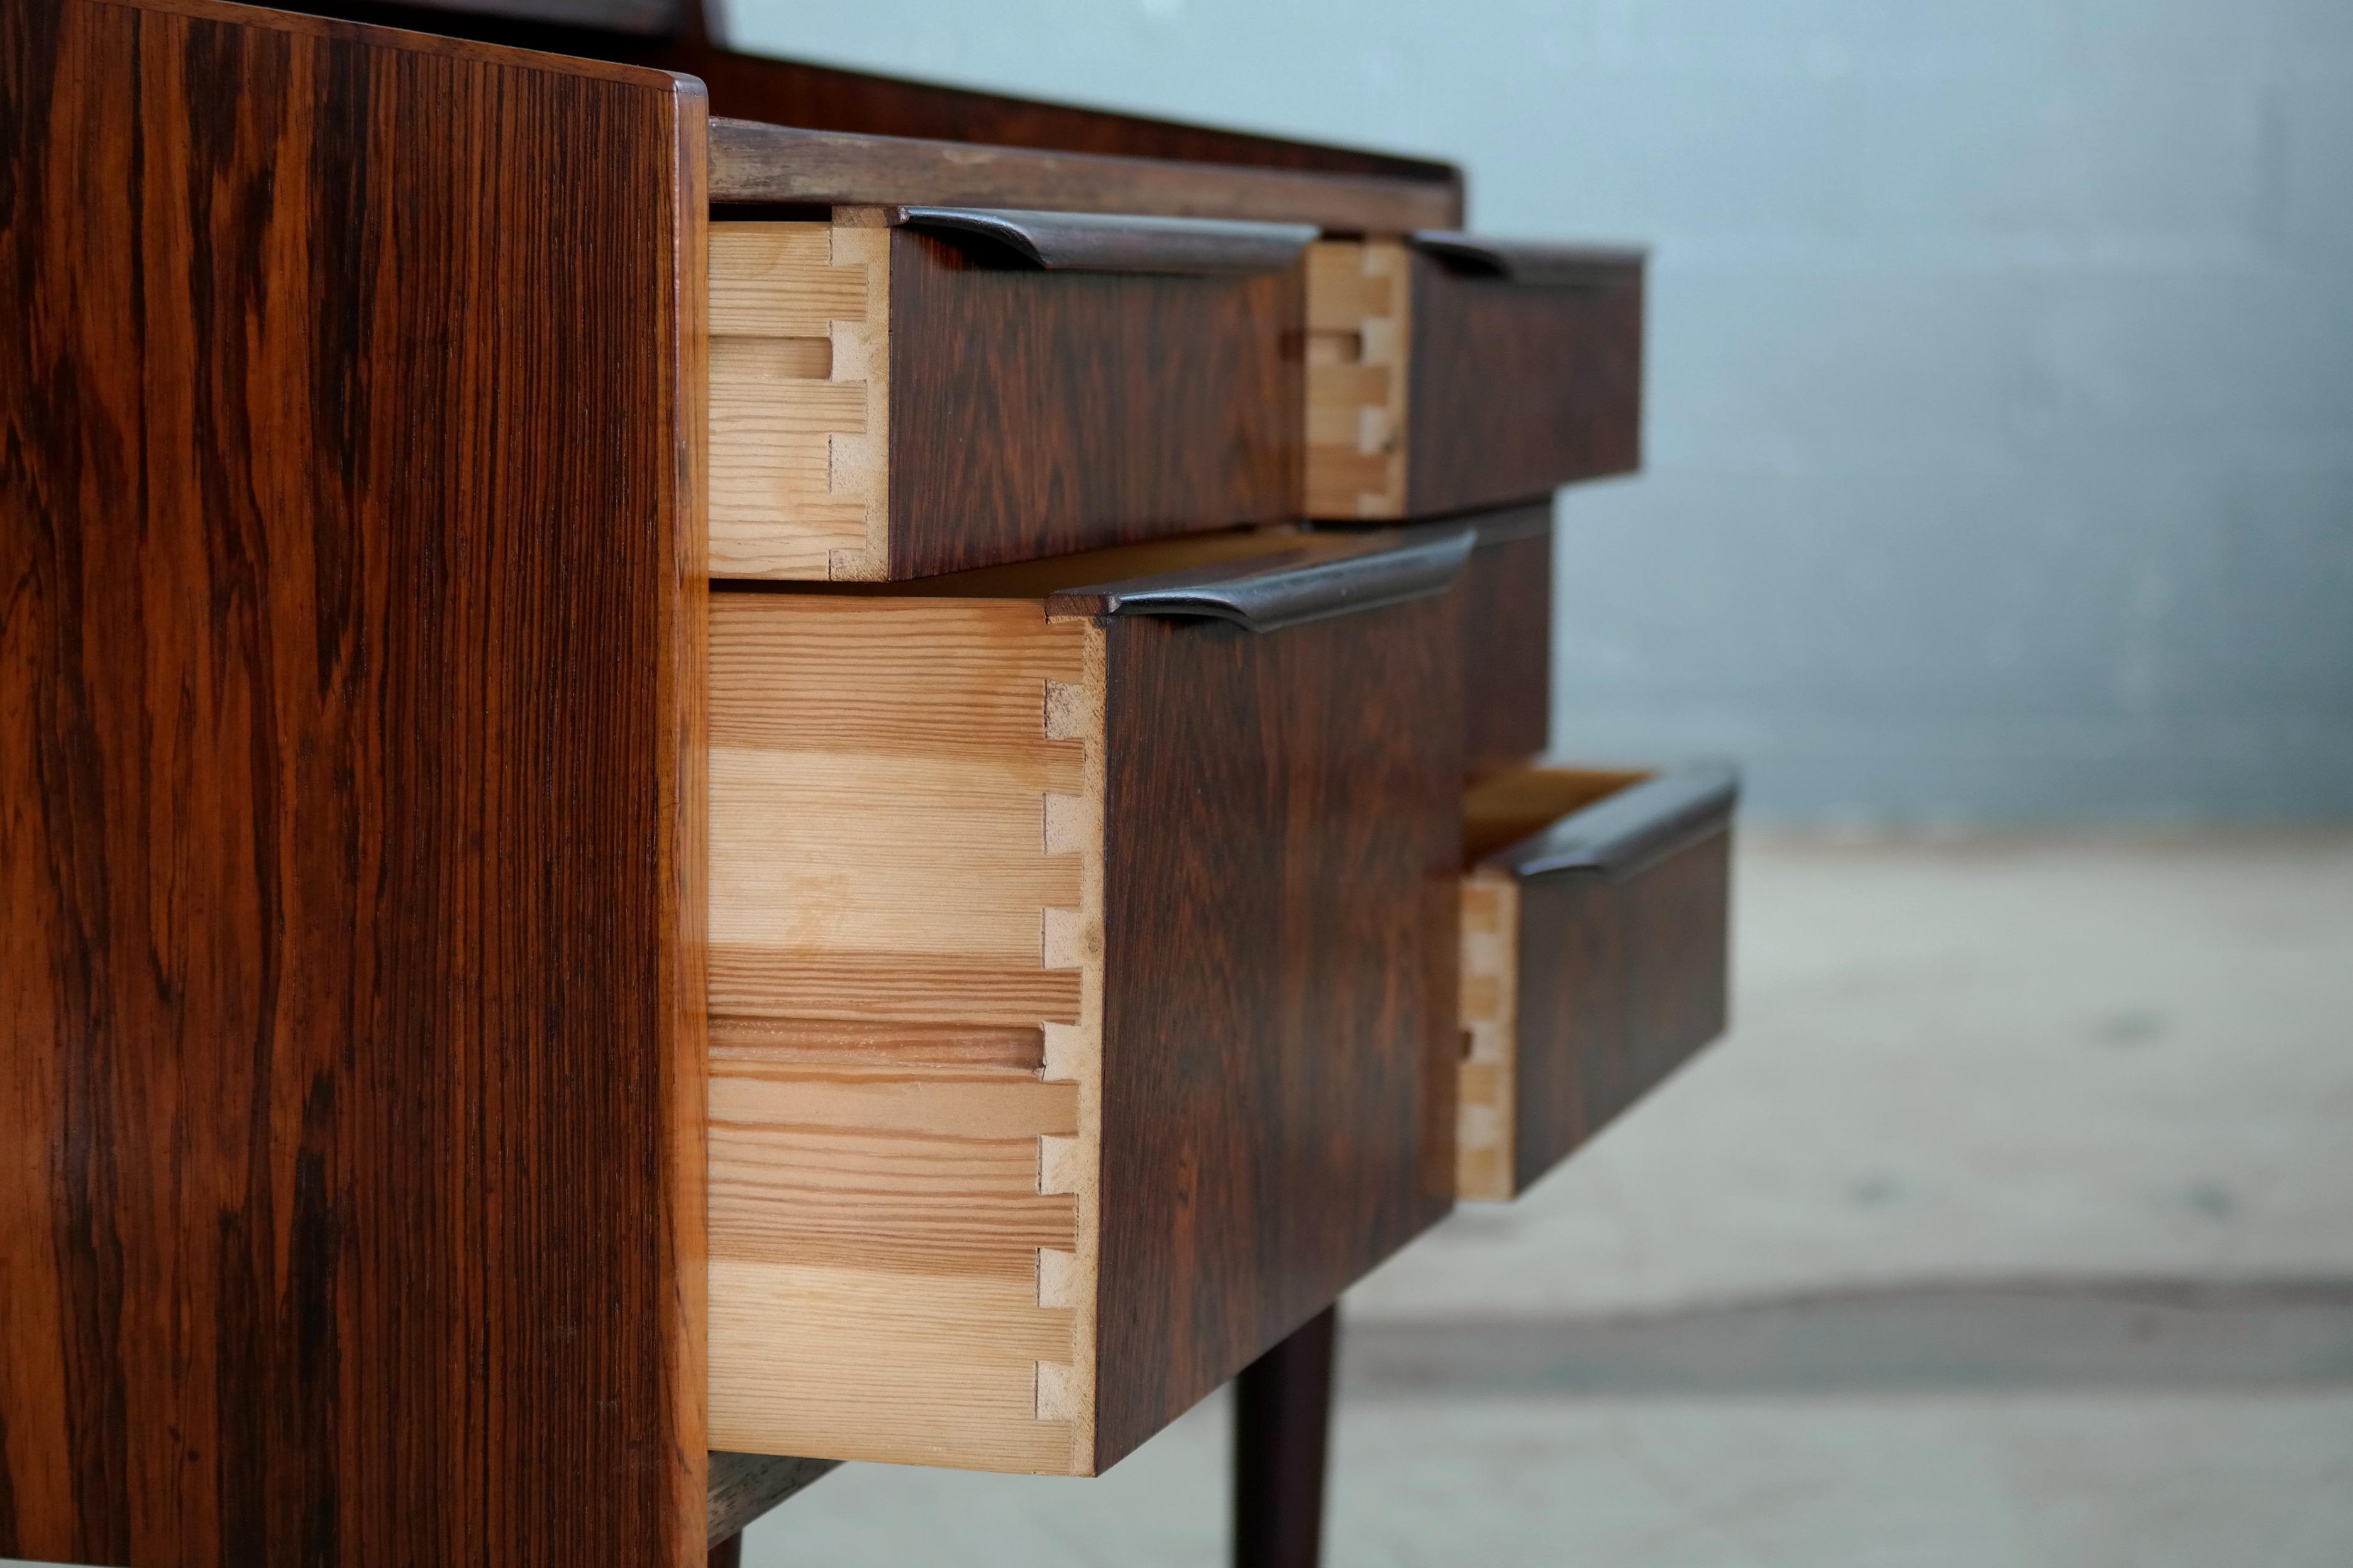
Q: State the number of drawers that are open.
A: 4